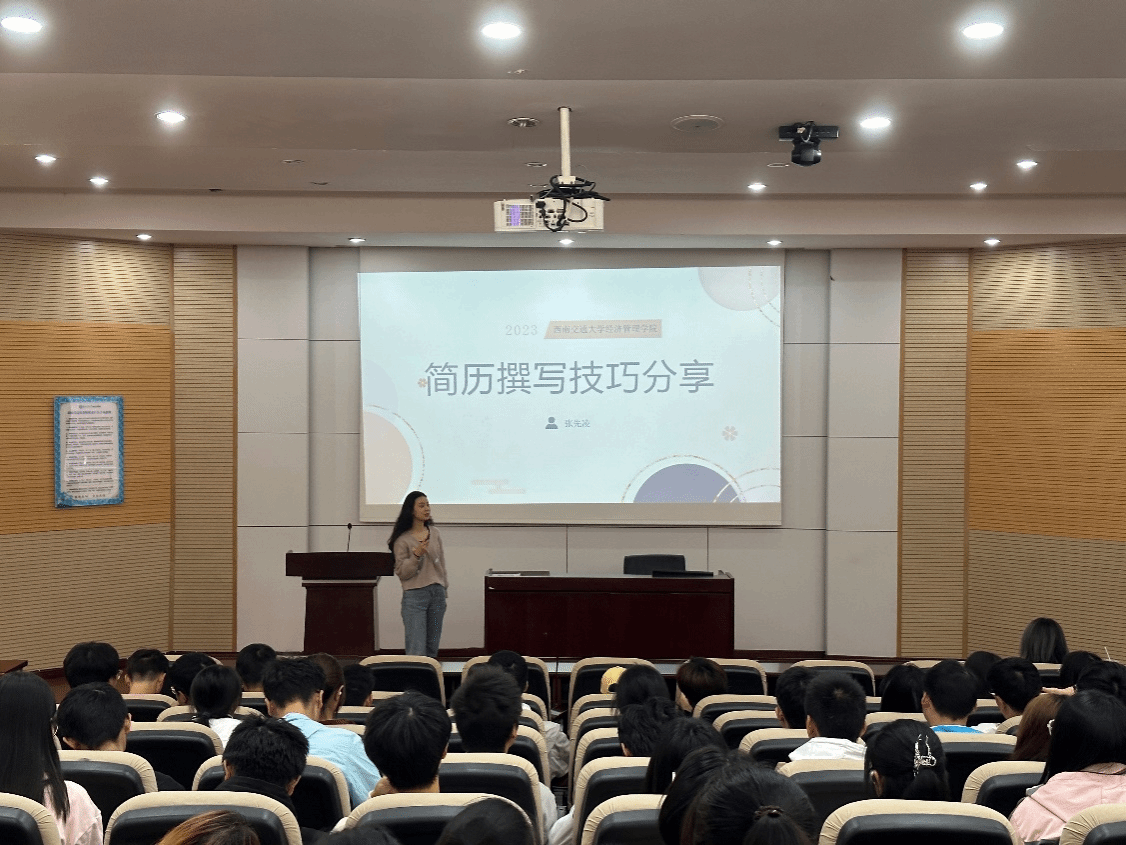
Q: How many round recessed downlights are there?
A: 15